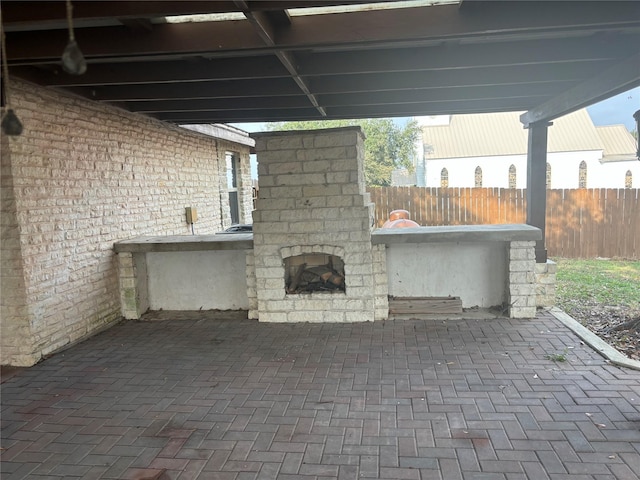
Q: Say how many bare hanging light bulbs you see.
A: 2